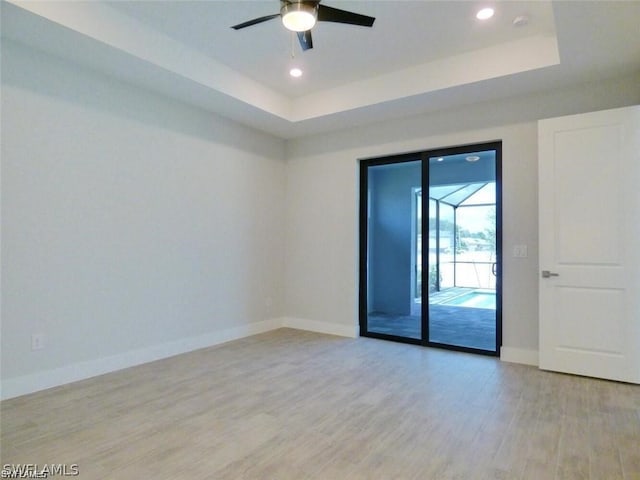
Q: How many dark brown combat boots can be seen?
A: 0